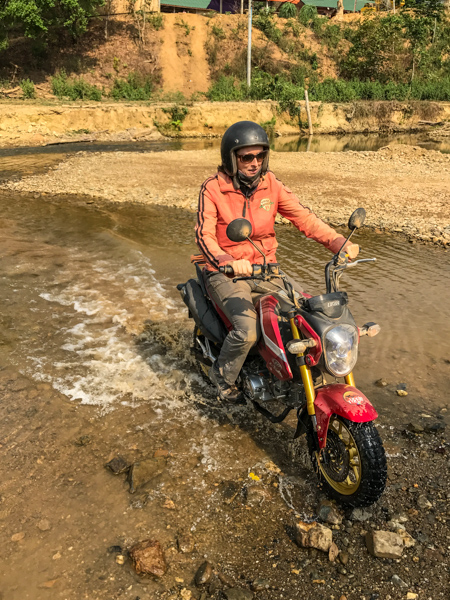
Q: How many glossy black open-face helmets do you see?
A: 1